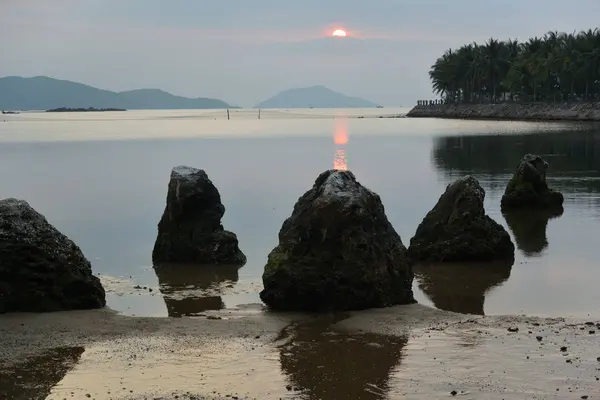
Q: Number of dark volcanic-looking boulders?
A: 5